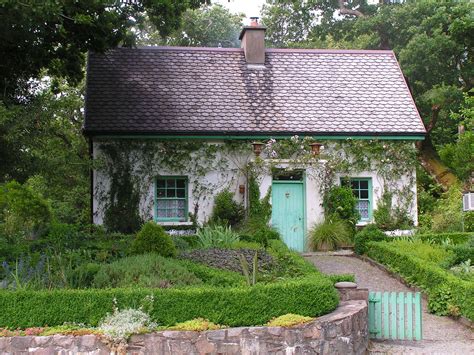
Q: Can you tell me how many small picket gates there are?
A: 1